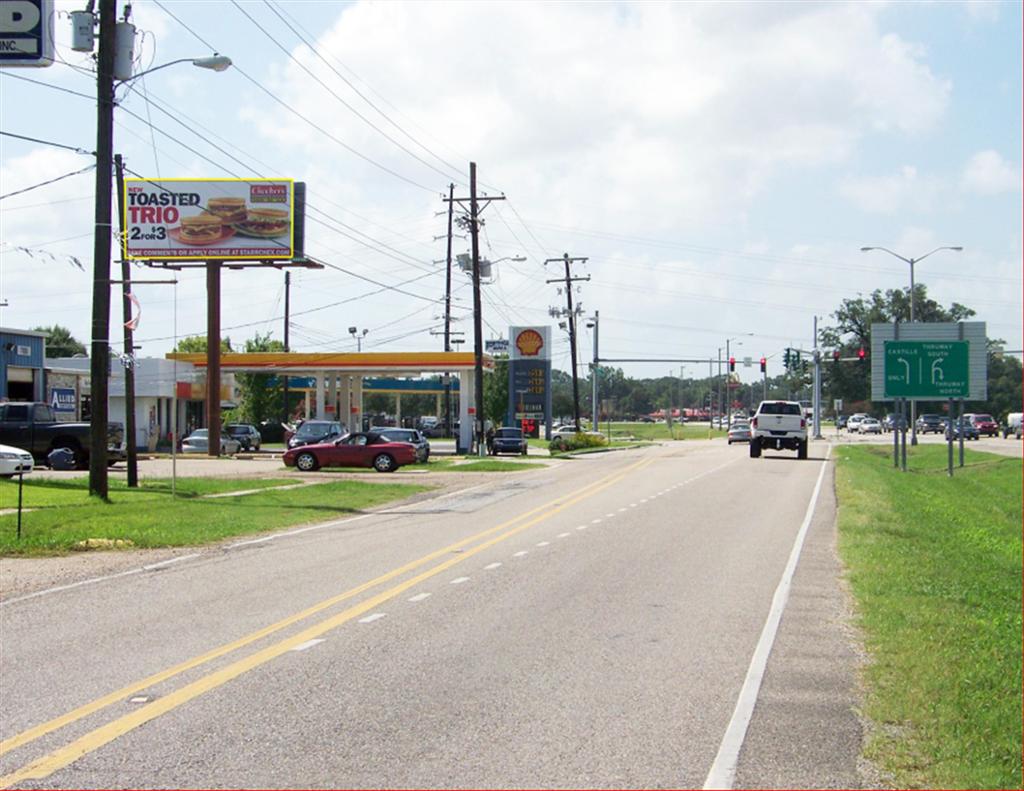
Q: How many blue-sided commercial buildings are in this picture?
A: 1